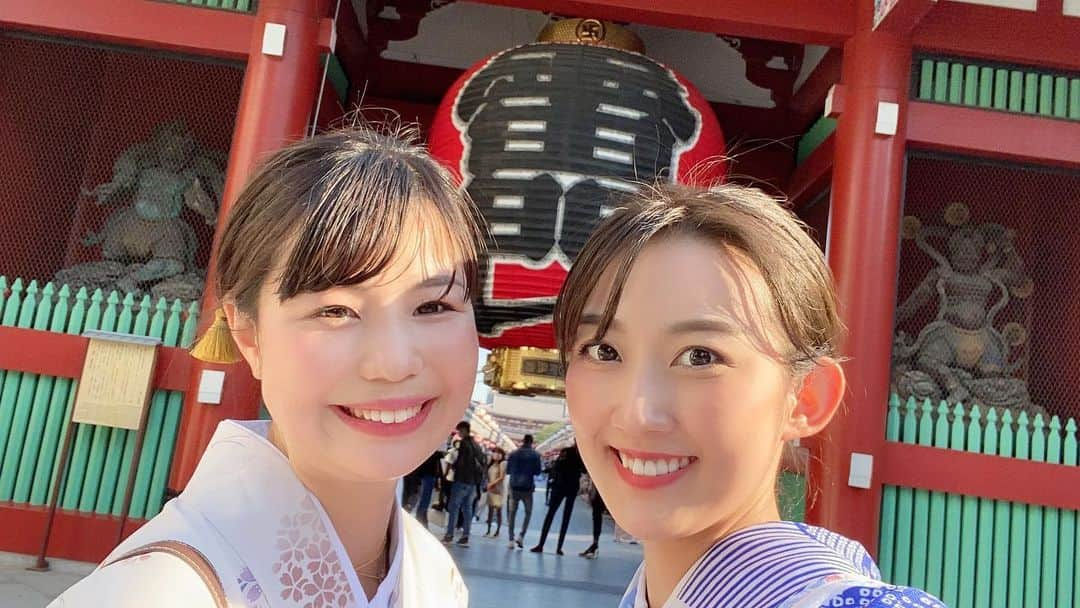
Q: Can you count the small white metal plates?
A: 4